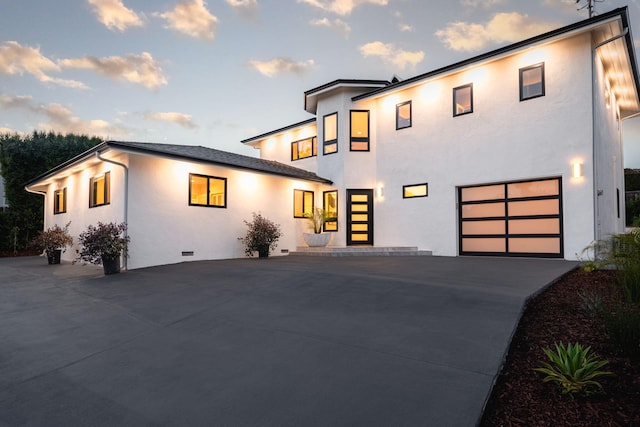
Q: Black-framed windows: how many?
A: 12